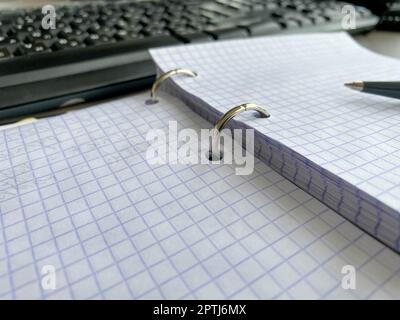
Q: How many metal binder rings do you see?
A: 2